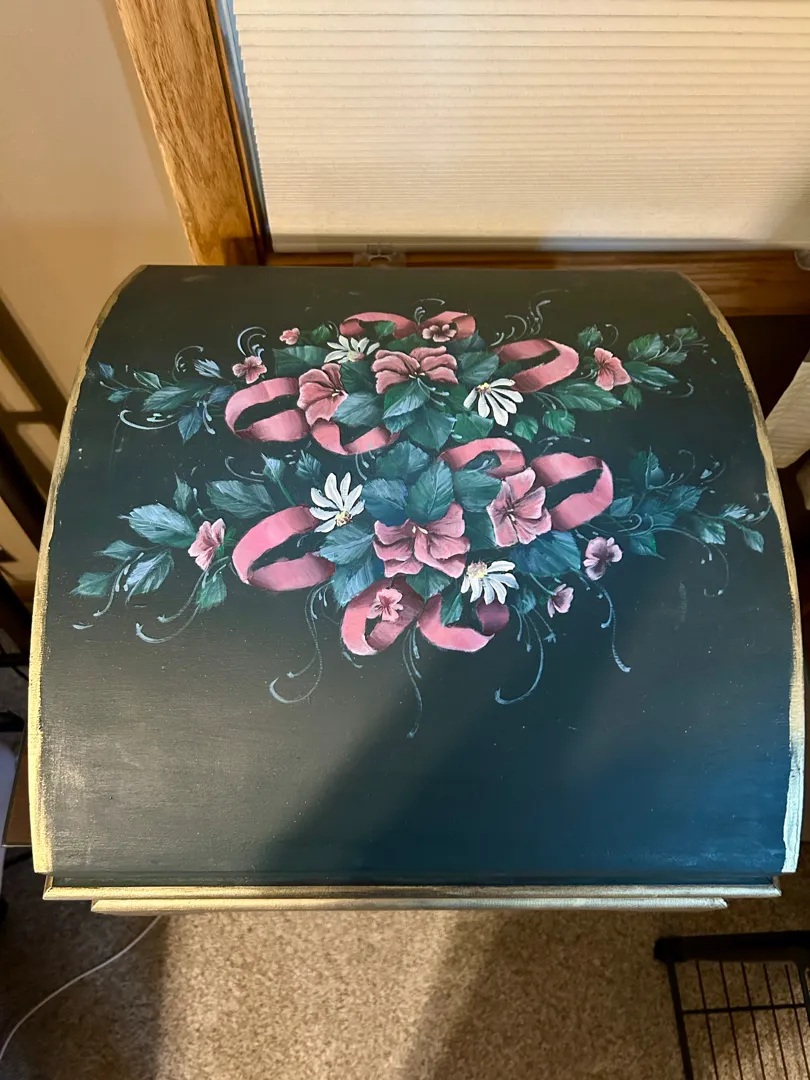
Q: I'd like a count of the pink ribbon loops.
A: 10